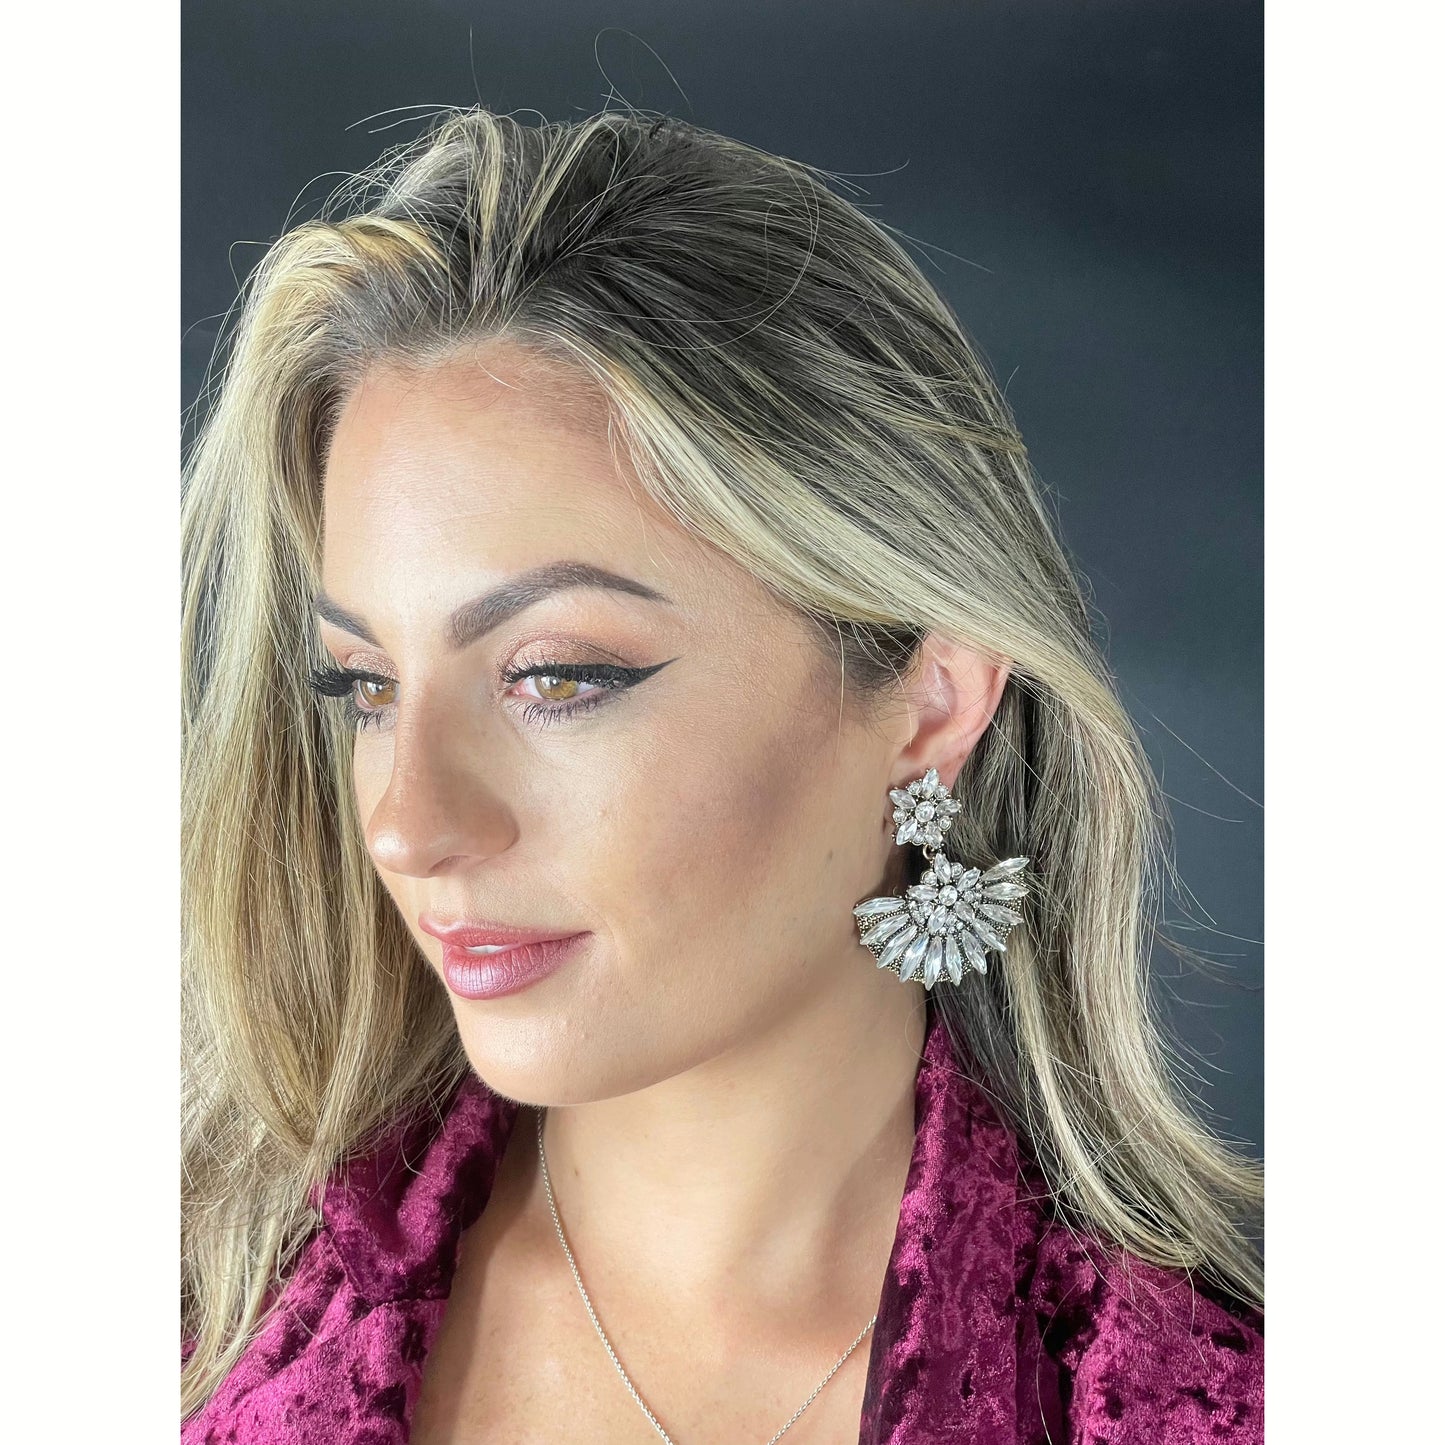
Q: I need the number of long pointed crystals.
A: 11